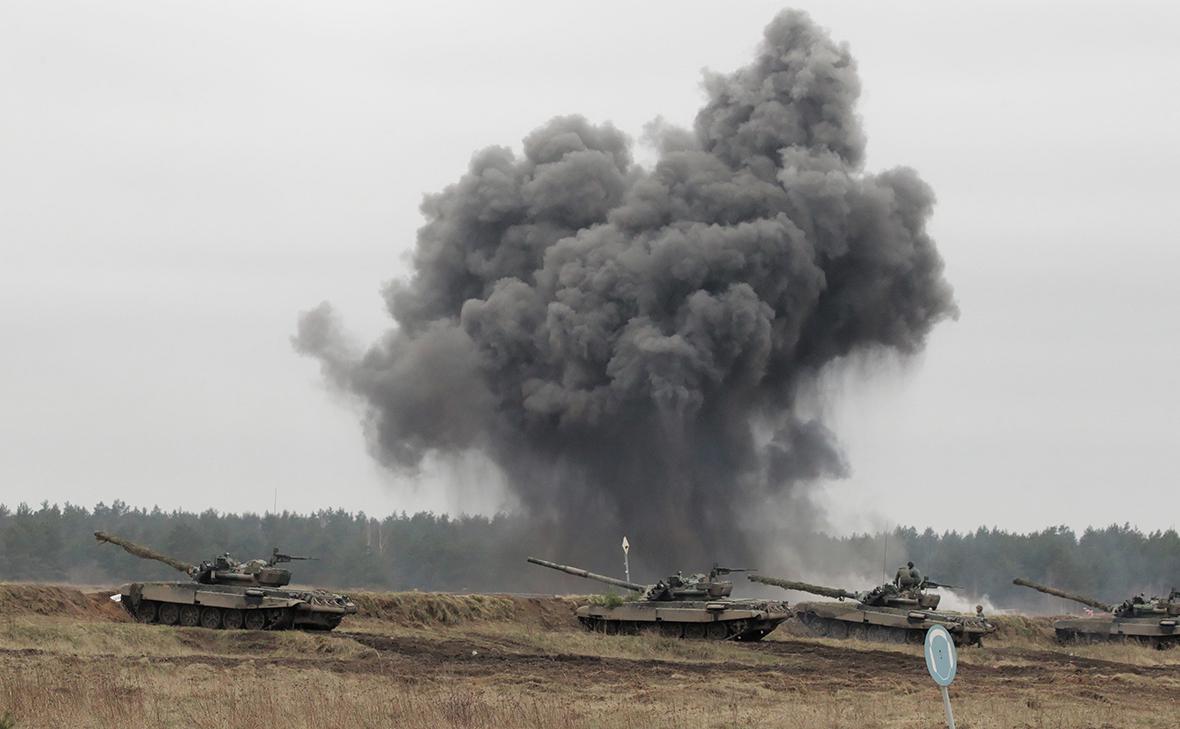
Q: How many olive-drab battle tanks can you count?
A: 4